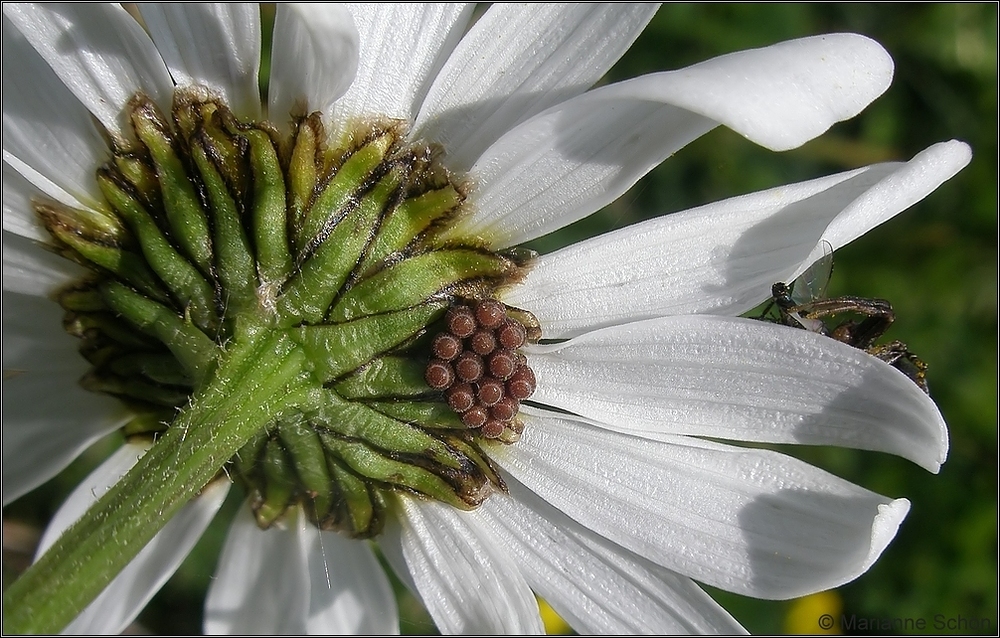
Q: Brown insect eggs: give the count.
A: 14